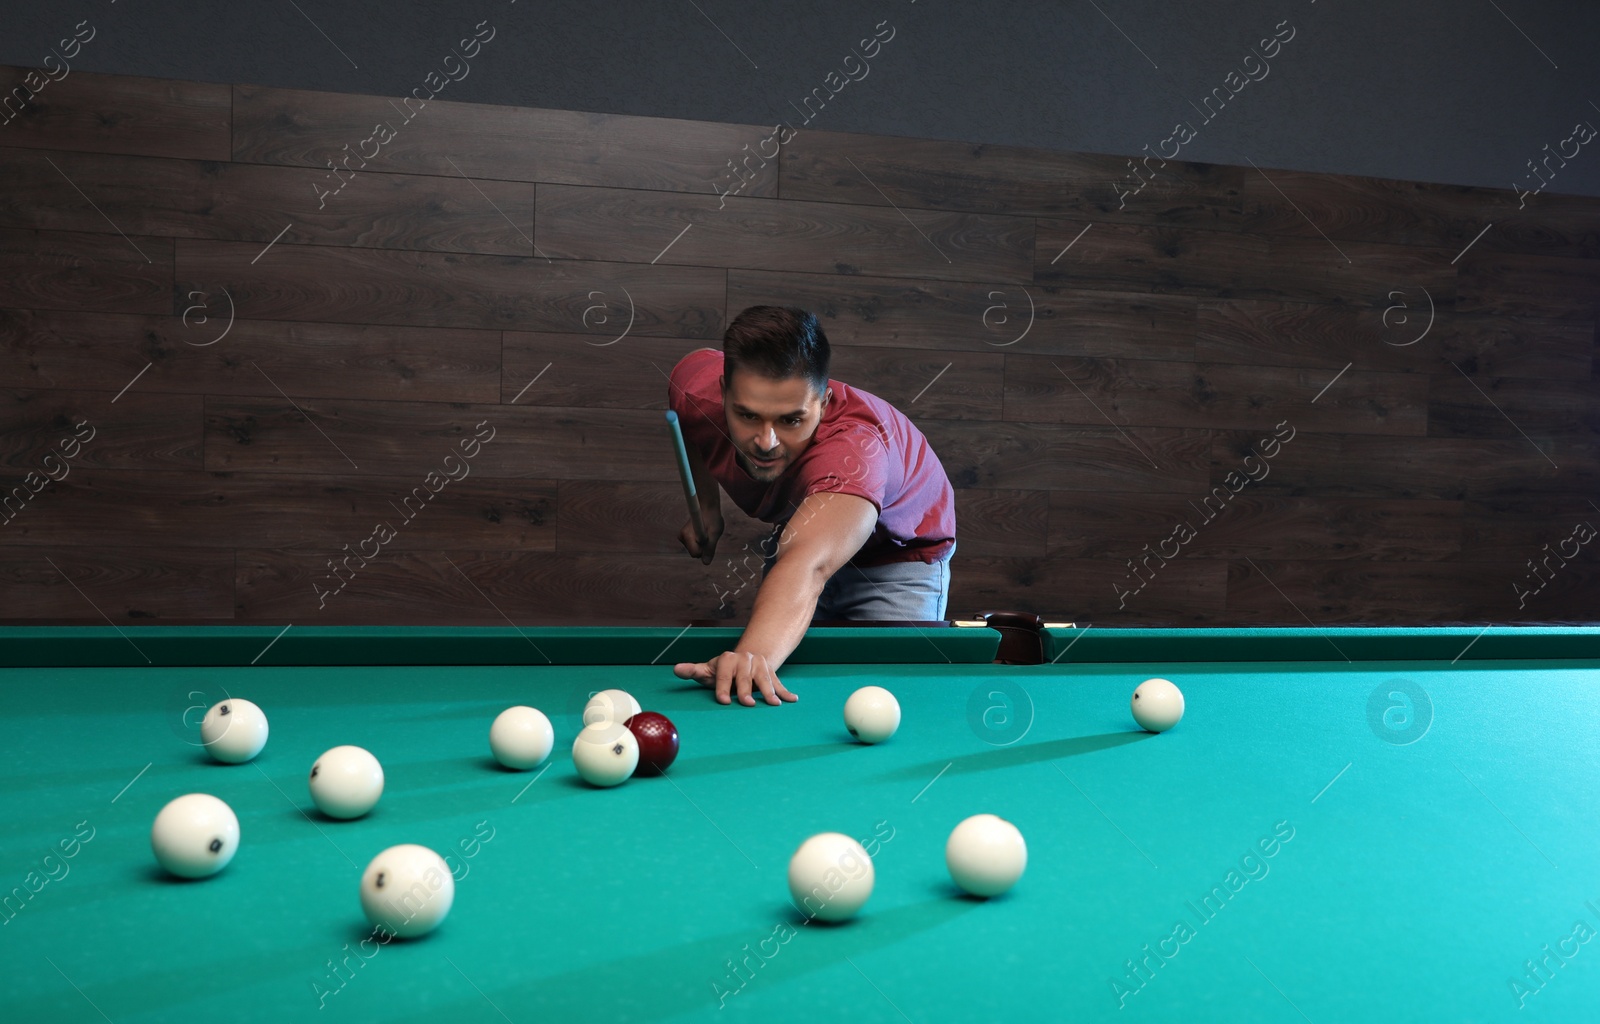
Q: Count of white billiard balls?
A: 11